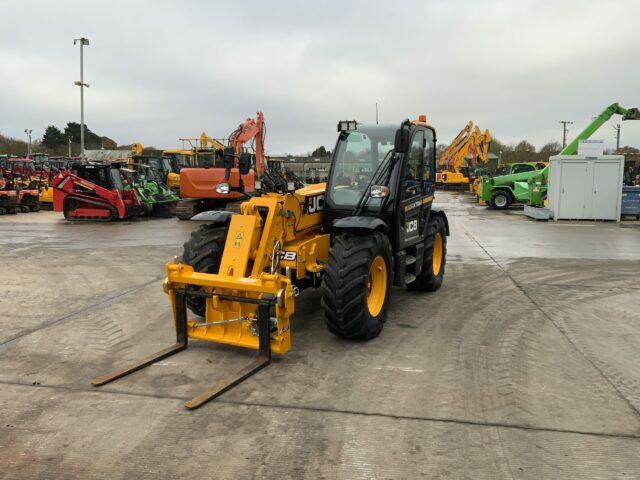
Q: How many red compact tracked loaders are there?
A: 1